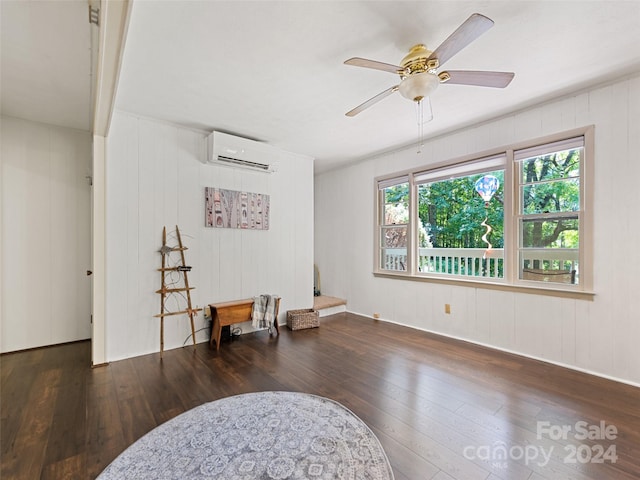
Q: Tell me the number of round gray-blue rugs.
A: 1